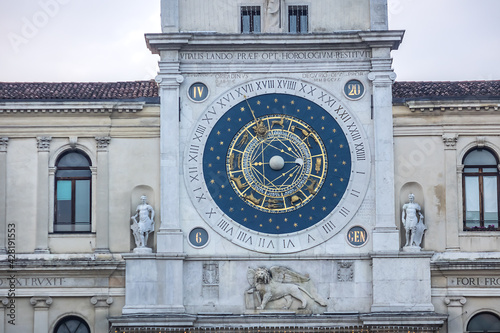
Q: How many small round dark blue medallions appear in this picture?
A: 4